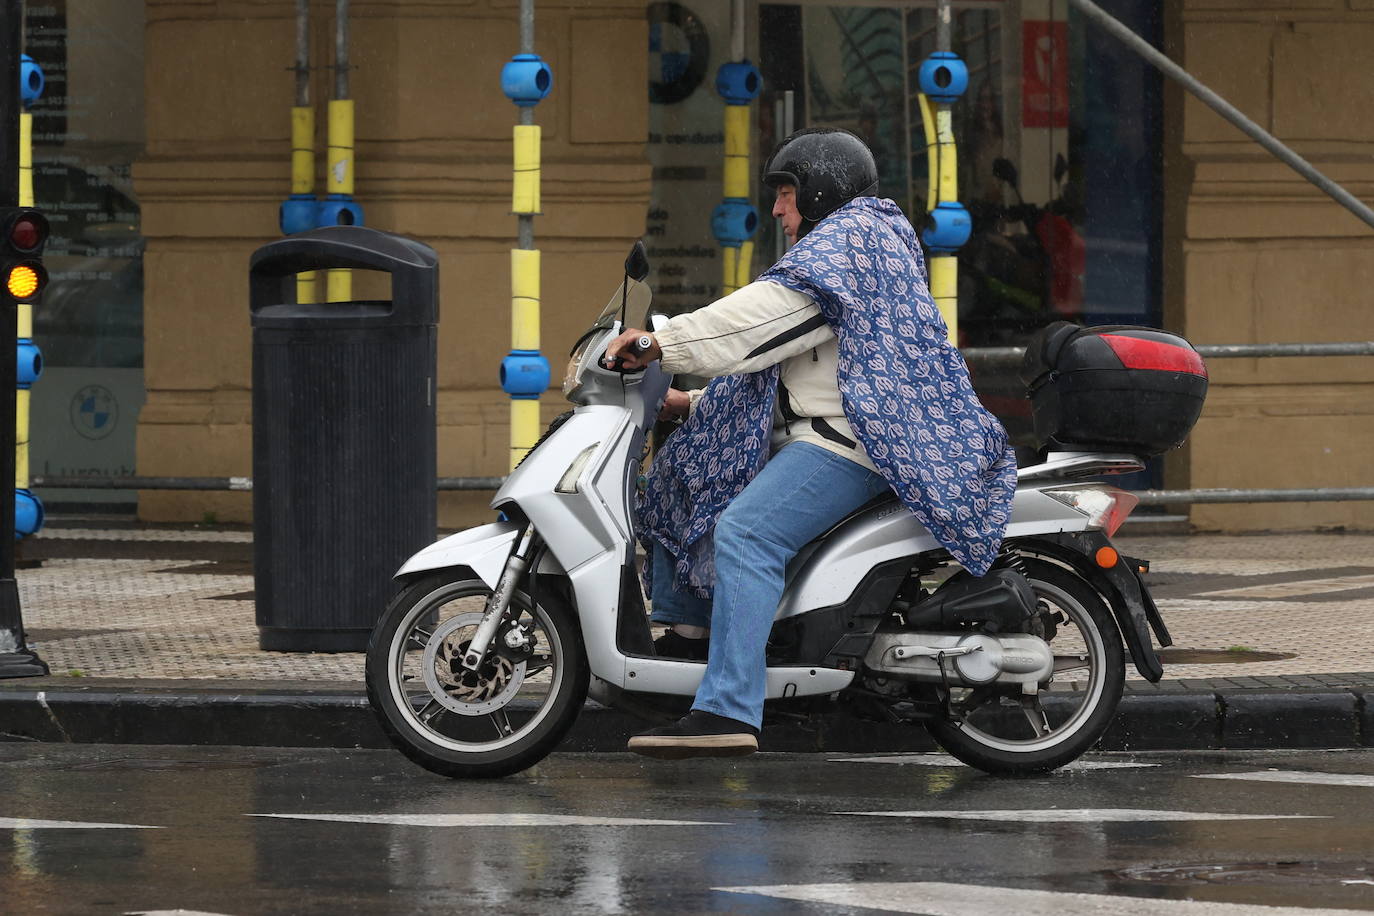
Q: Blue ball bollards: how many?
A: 11